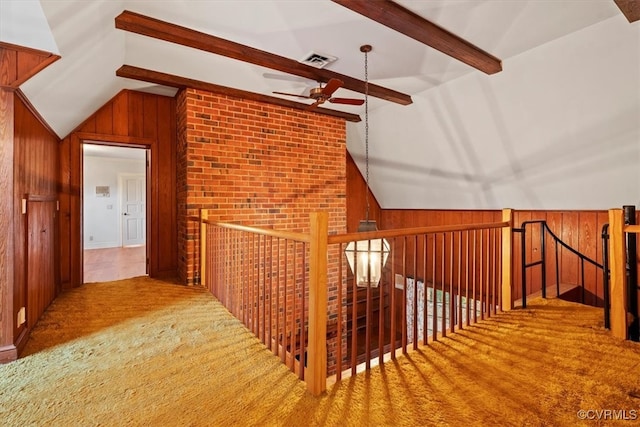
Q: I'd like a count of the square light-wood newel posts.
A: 4